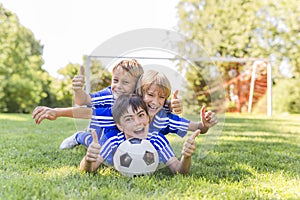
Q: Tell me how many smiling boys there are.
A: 3